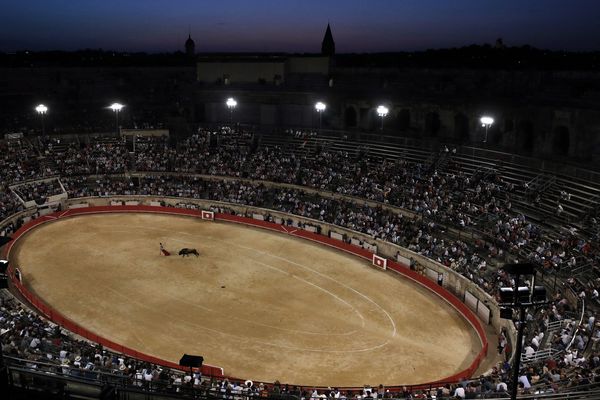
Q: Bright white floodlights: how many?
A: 6